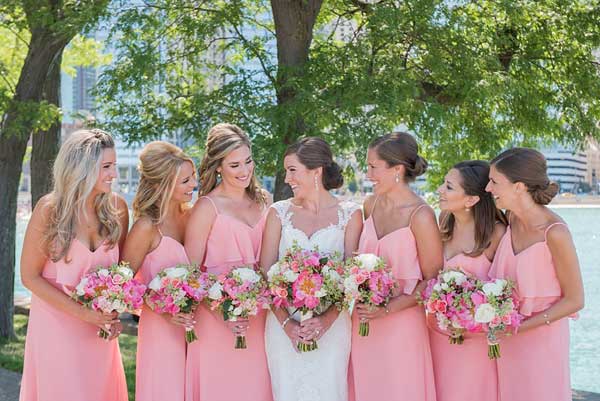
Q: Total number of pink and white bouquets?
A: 7